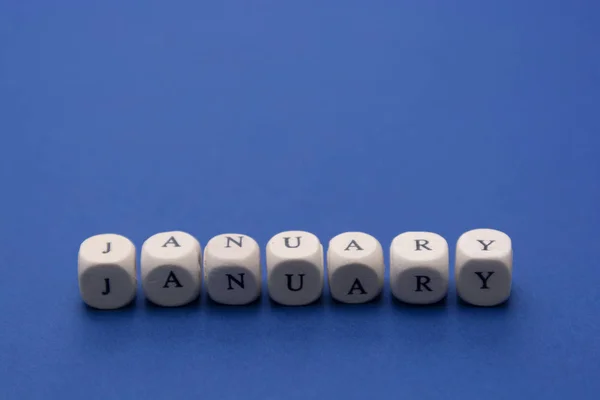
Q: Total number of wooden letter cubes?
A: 7